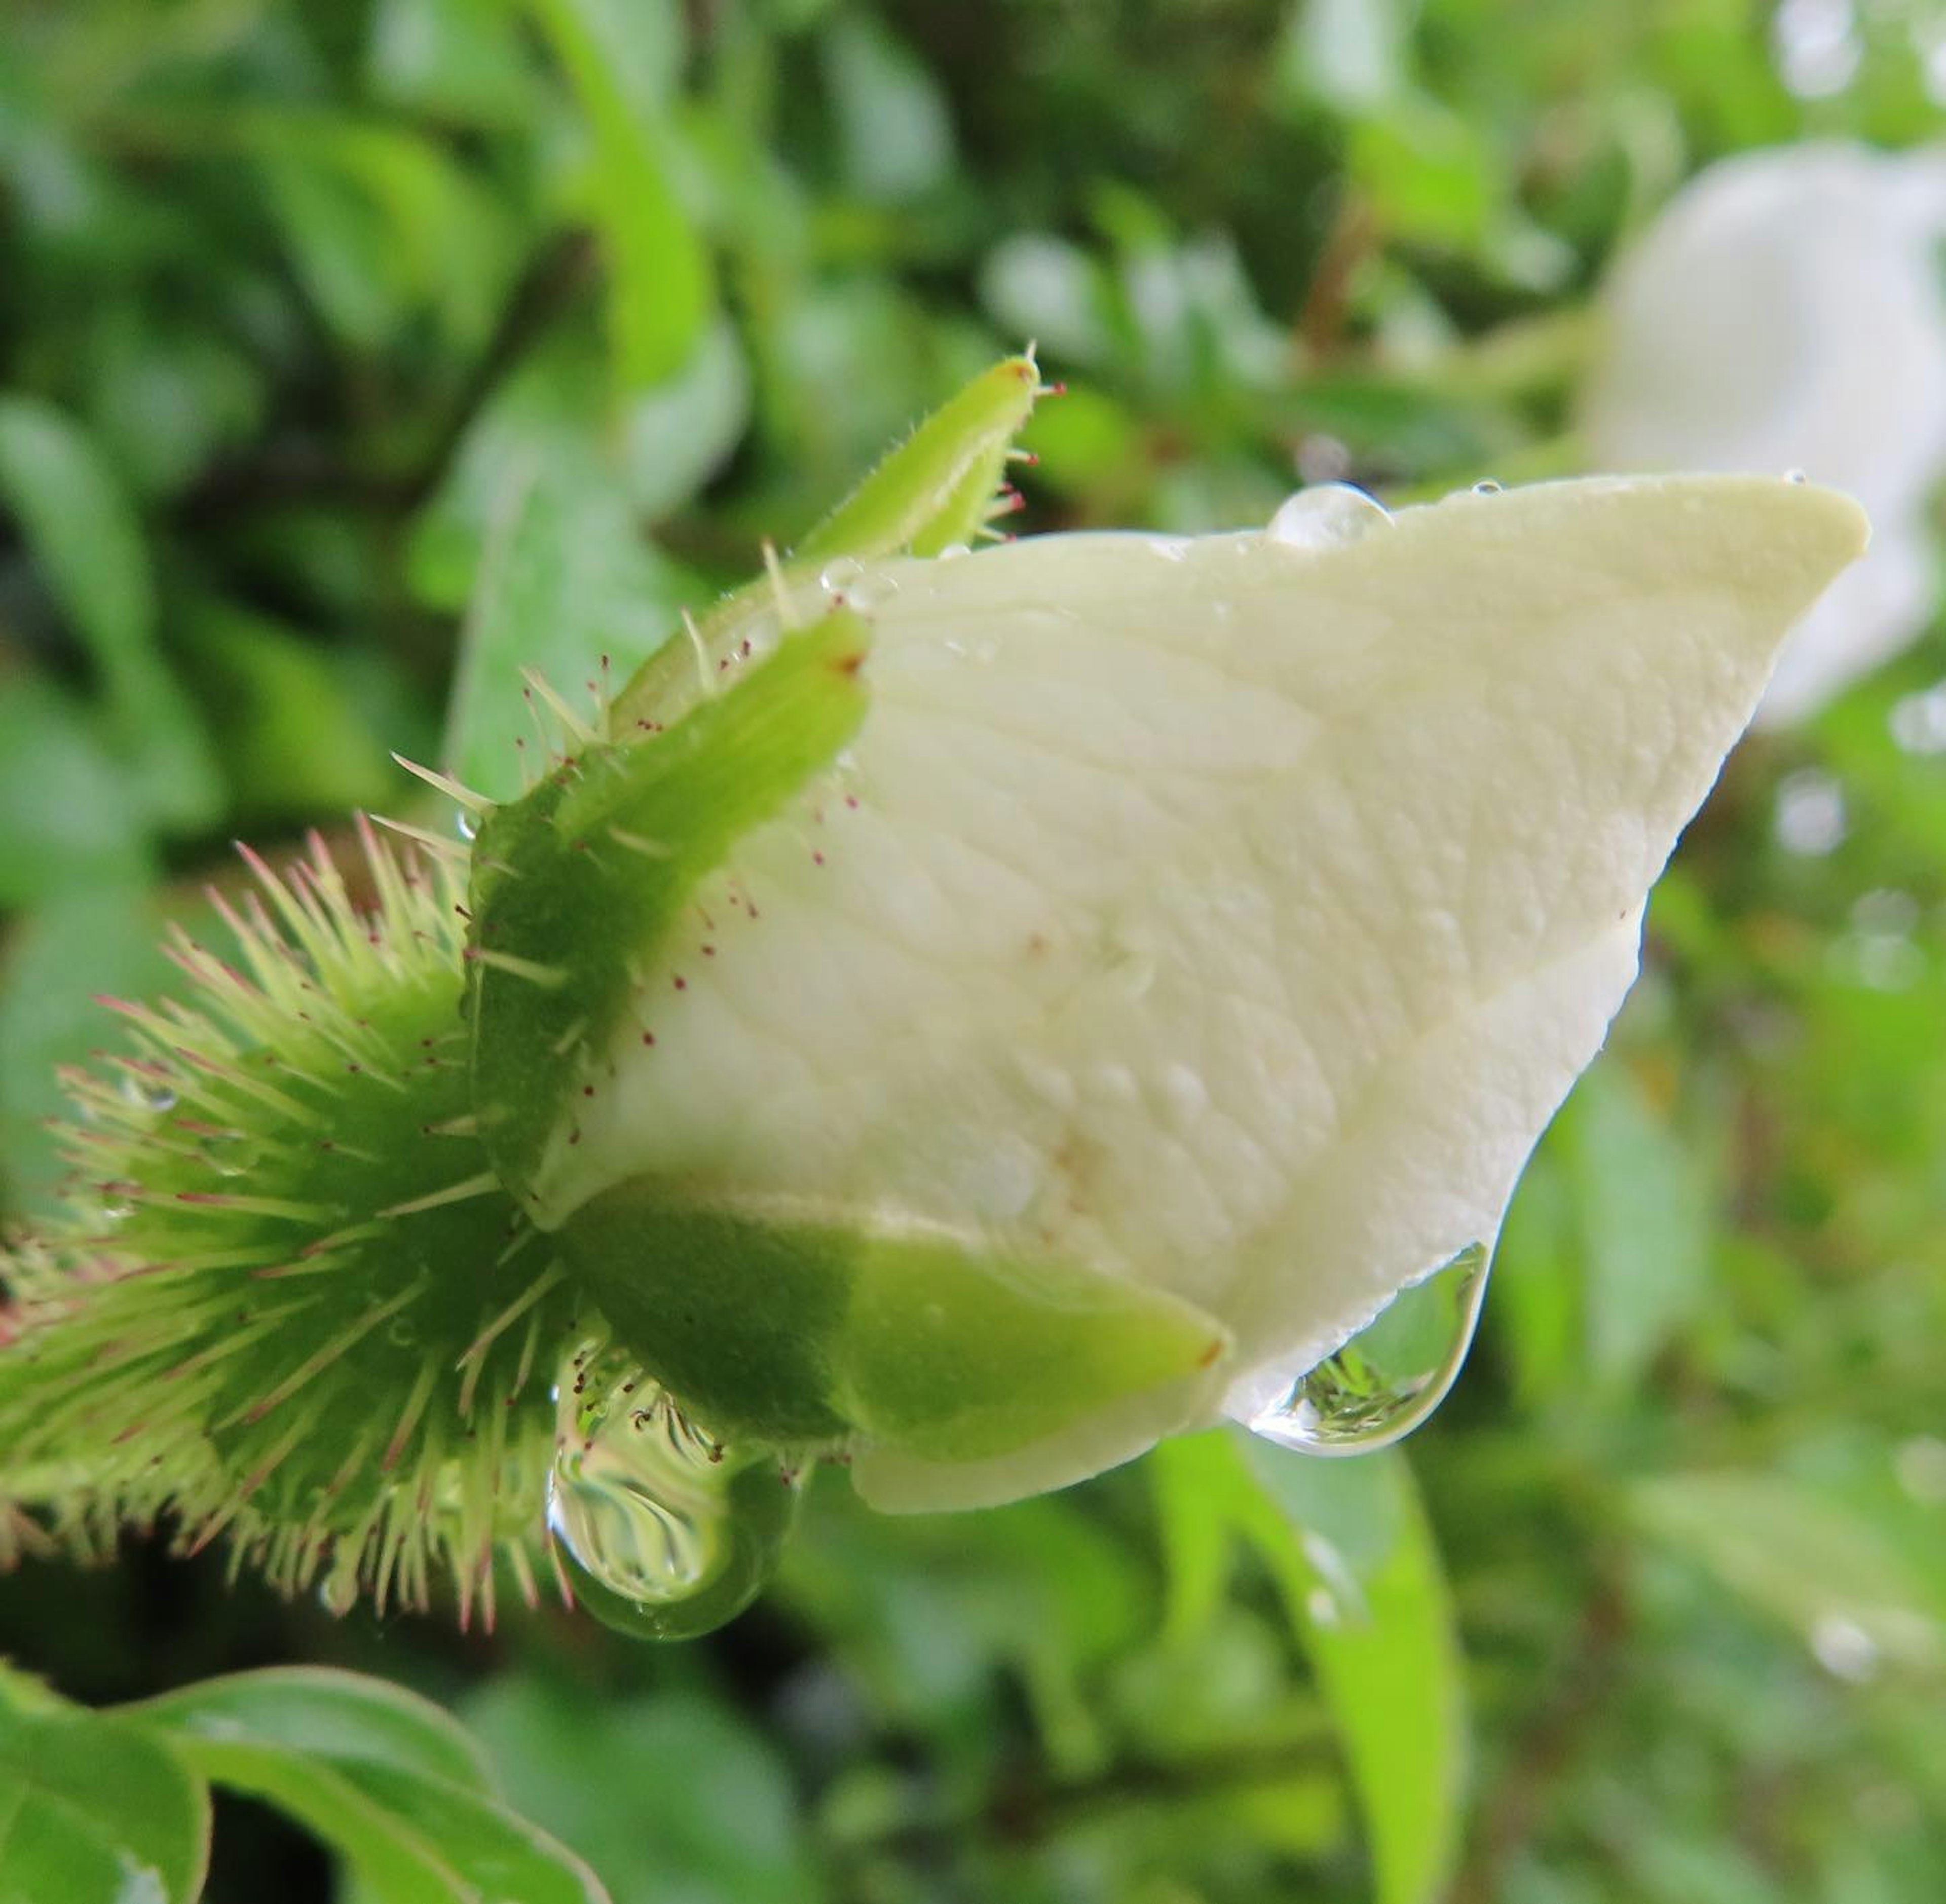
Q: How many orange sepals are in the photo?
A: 0